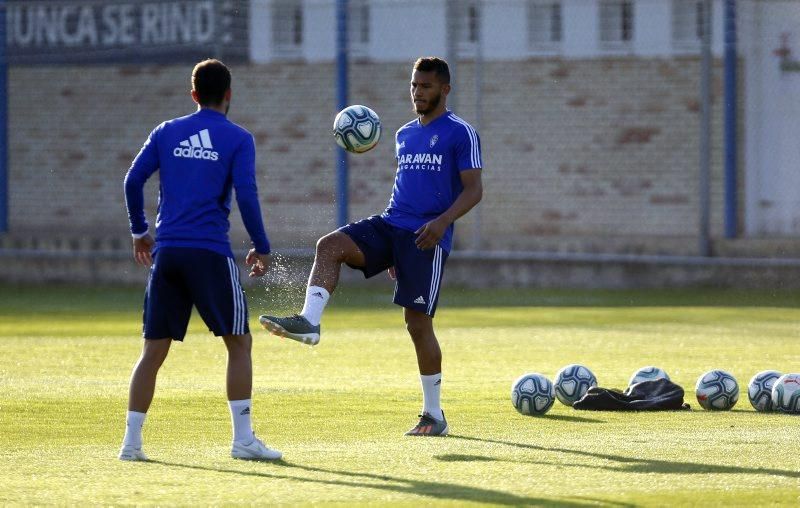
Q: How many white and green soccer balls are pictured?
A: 7